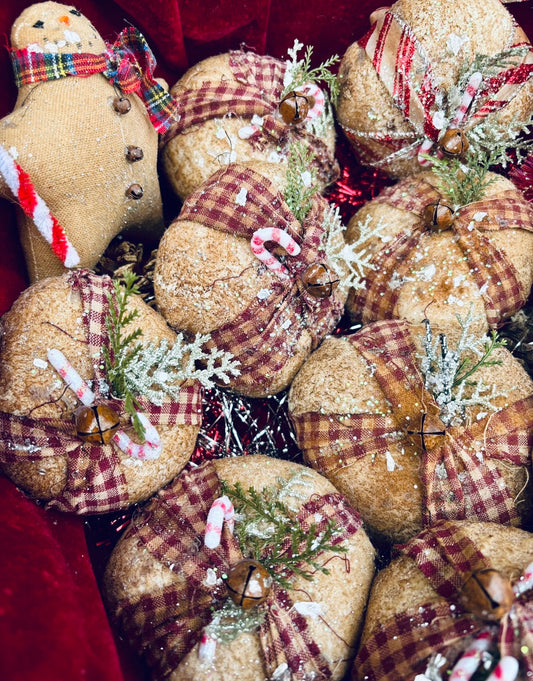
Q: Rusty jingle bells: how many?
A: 11